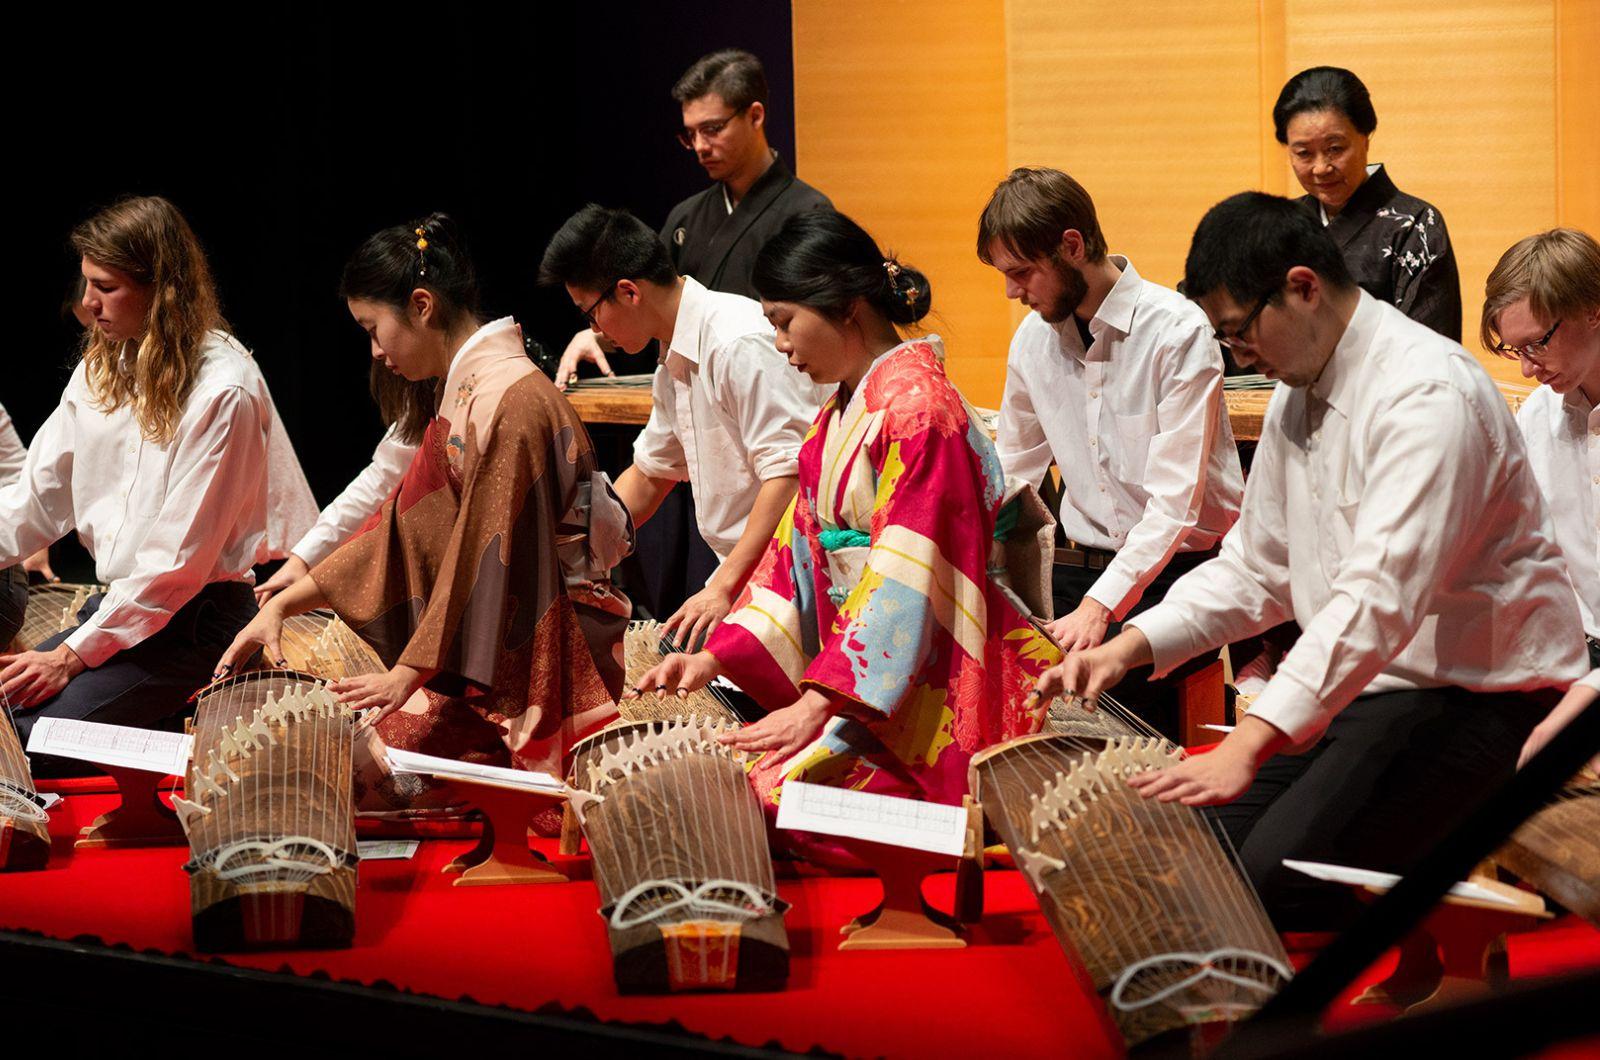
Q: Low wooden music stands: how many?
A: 4